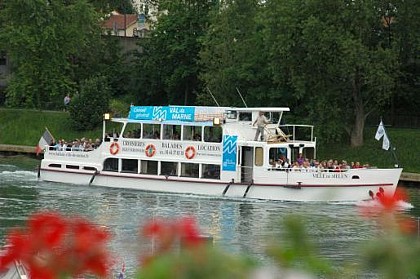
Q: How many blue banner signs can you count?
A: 2